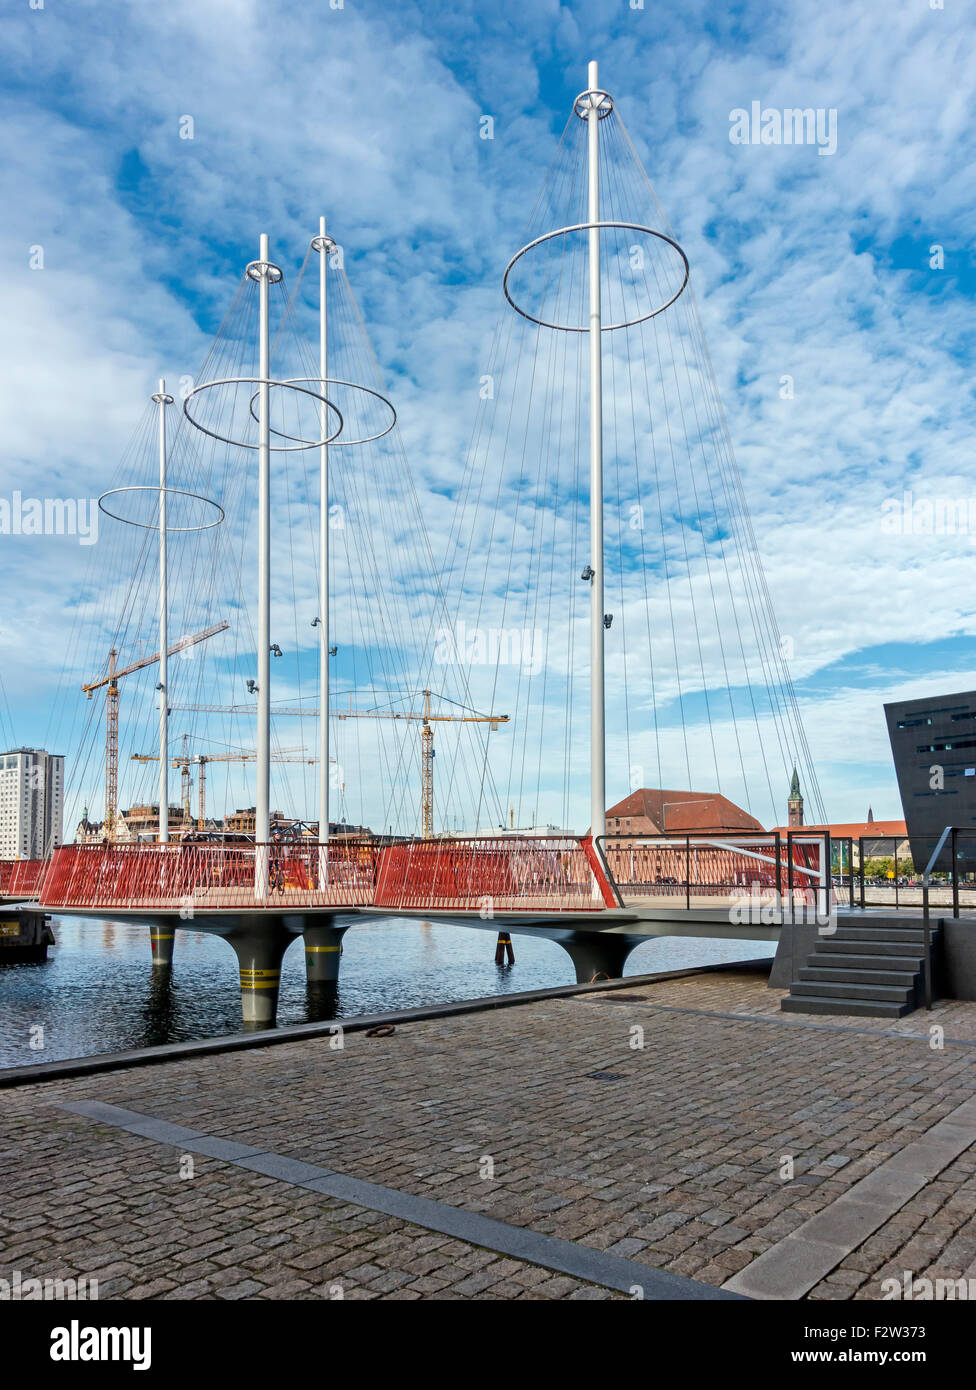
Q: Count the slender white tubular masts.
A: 4